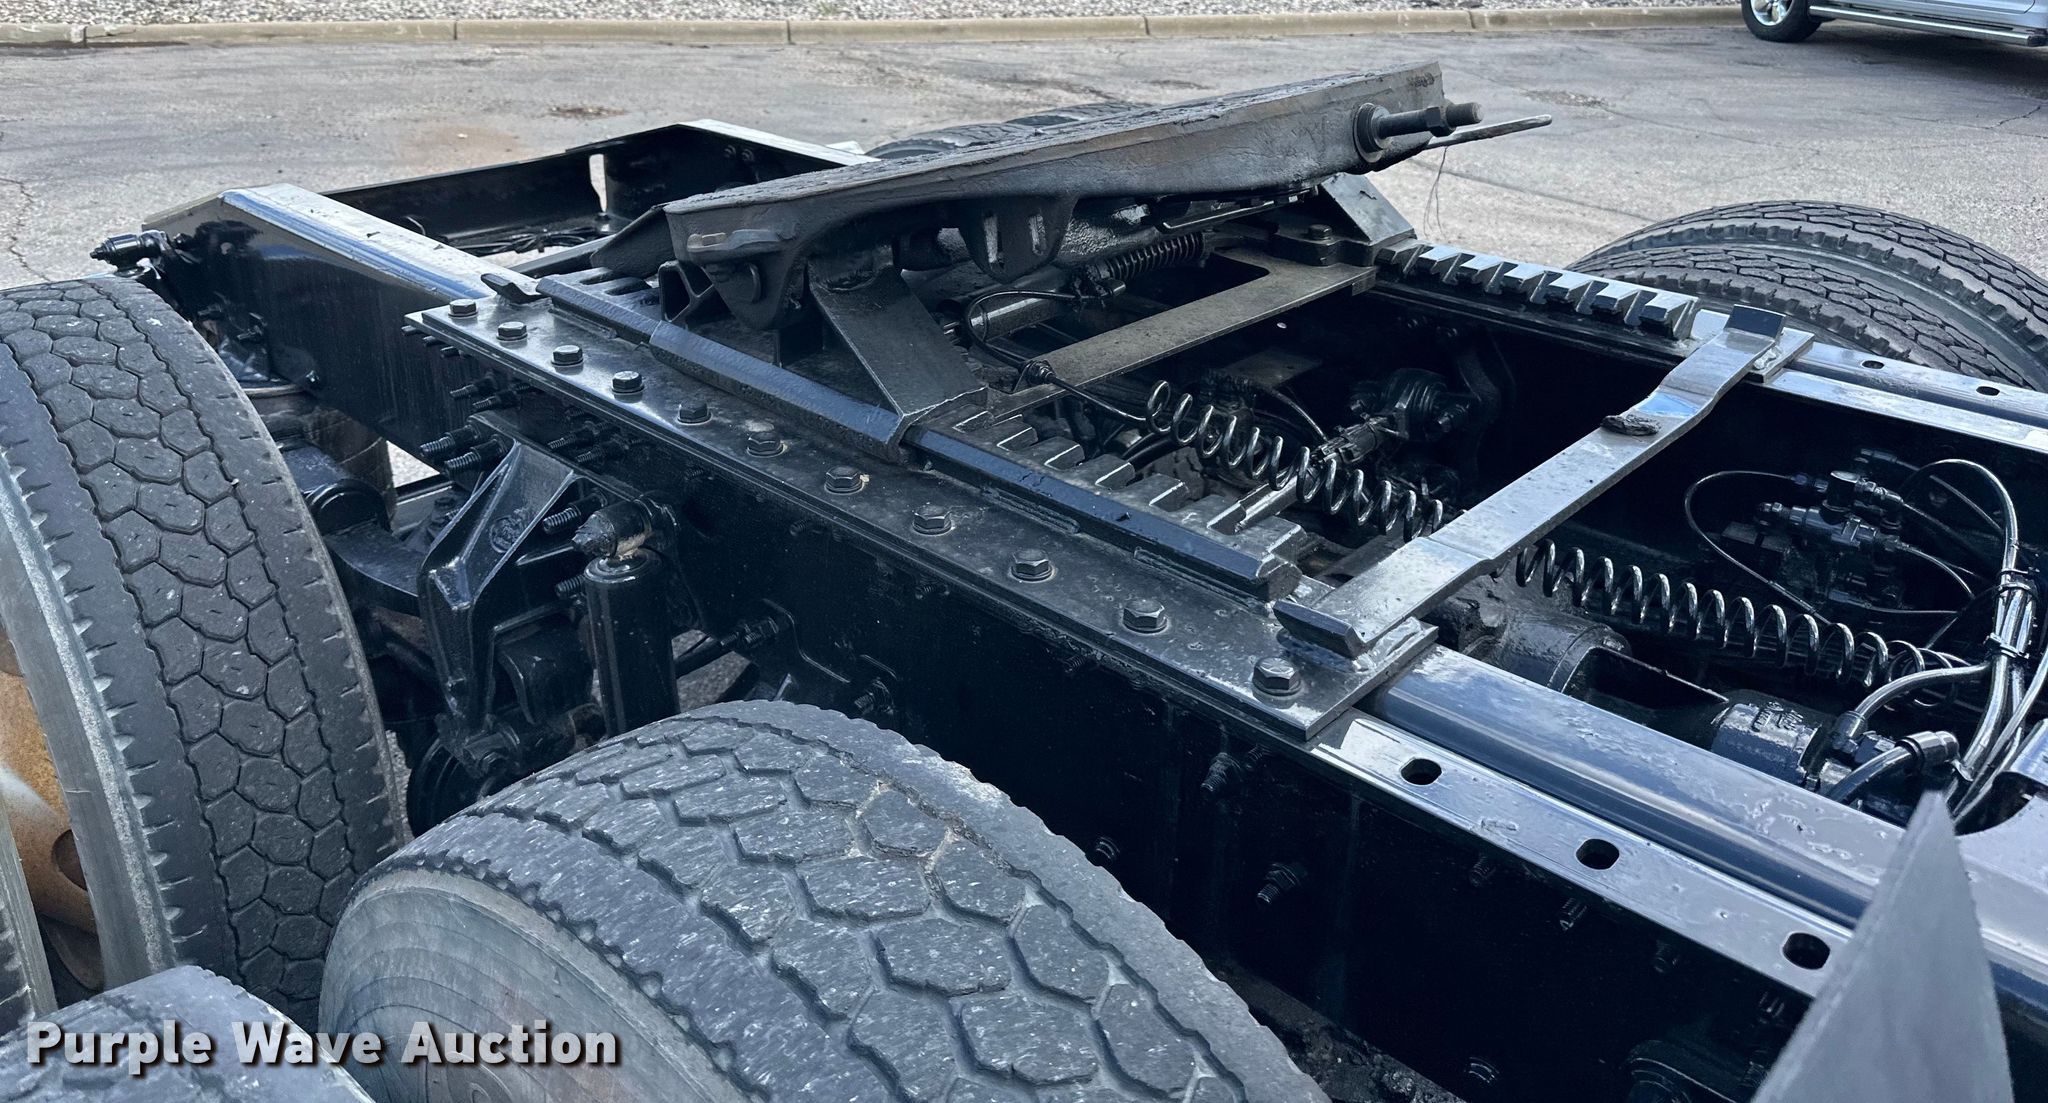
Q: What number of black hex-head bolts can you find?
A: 11